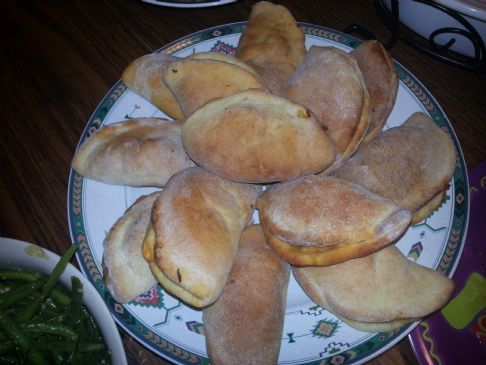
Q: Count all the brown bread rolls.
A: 13